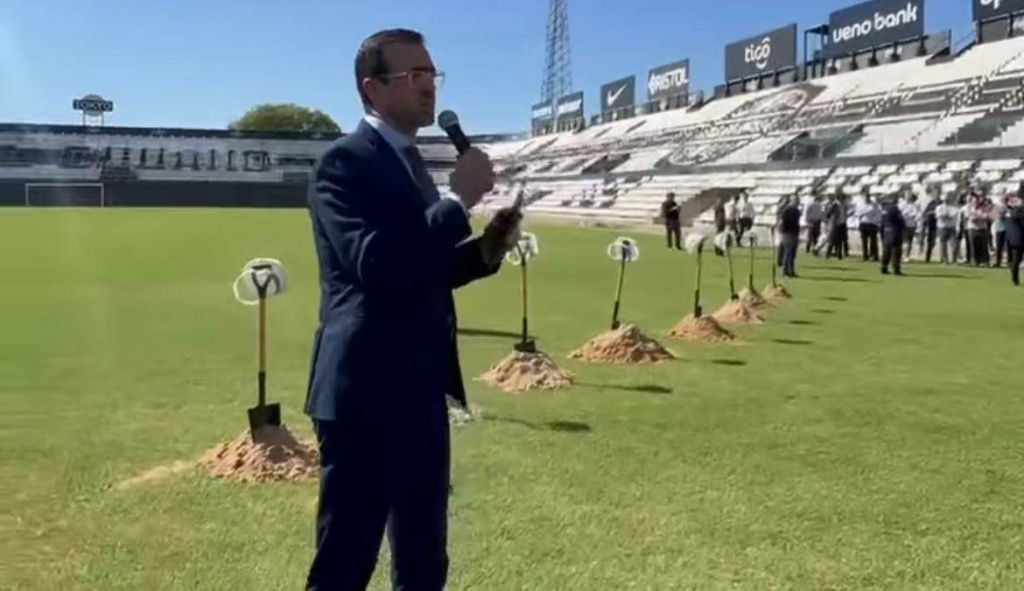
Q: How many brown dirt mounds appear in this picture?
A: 7